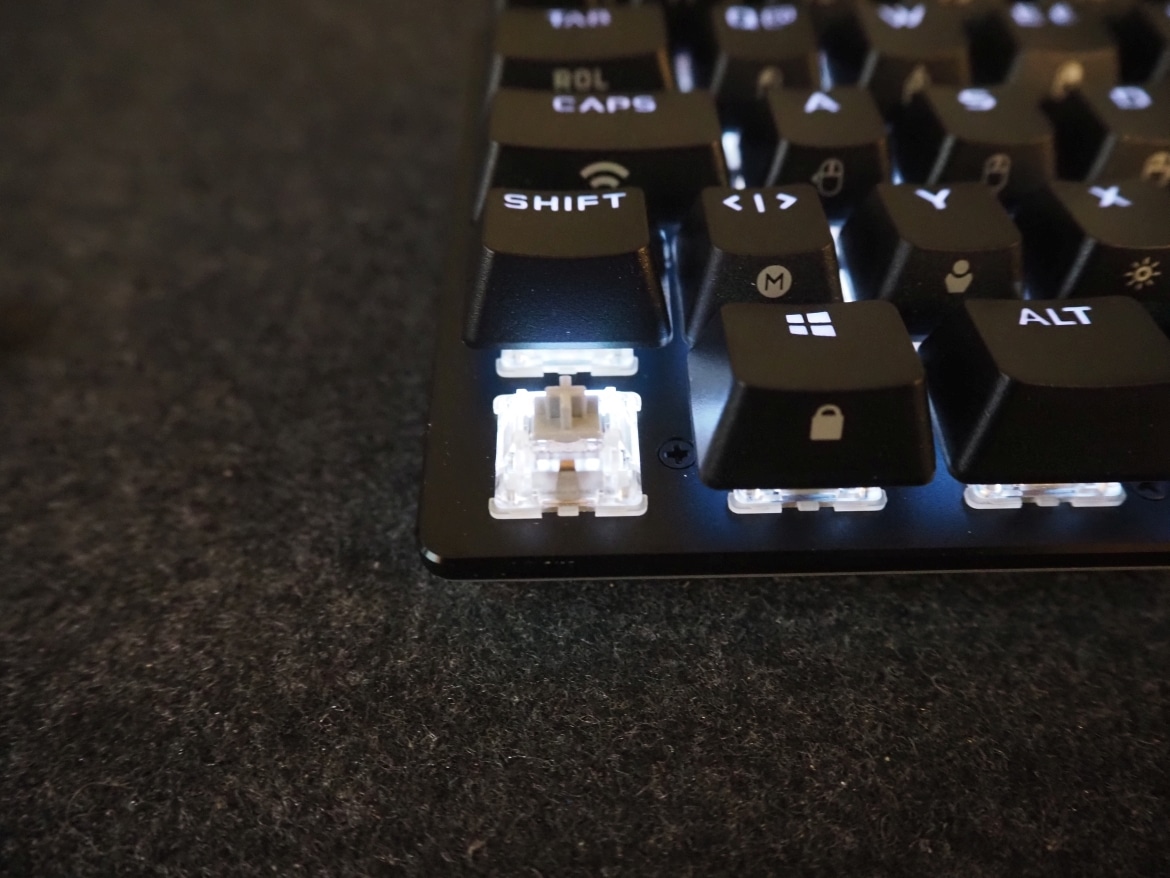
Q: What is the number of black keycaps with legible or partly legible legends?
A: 14